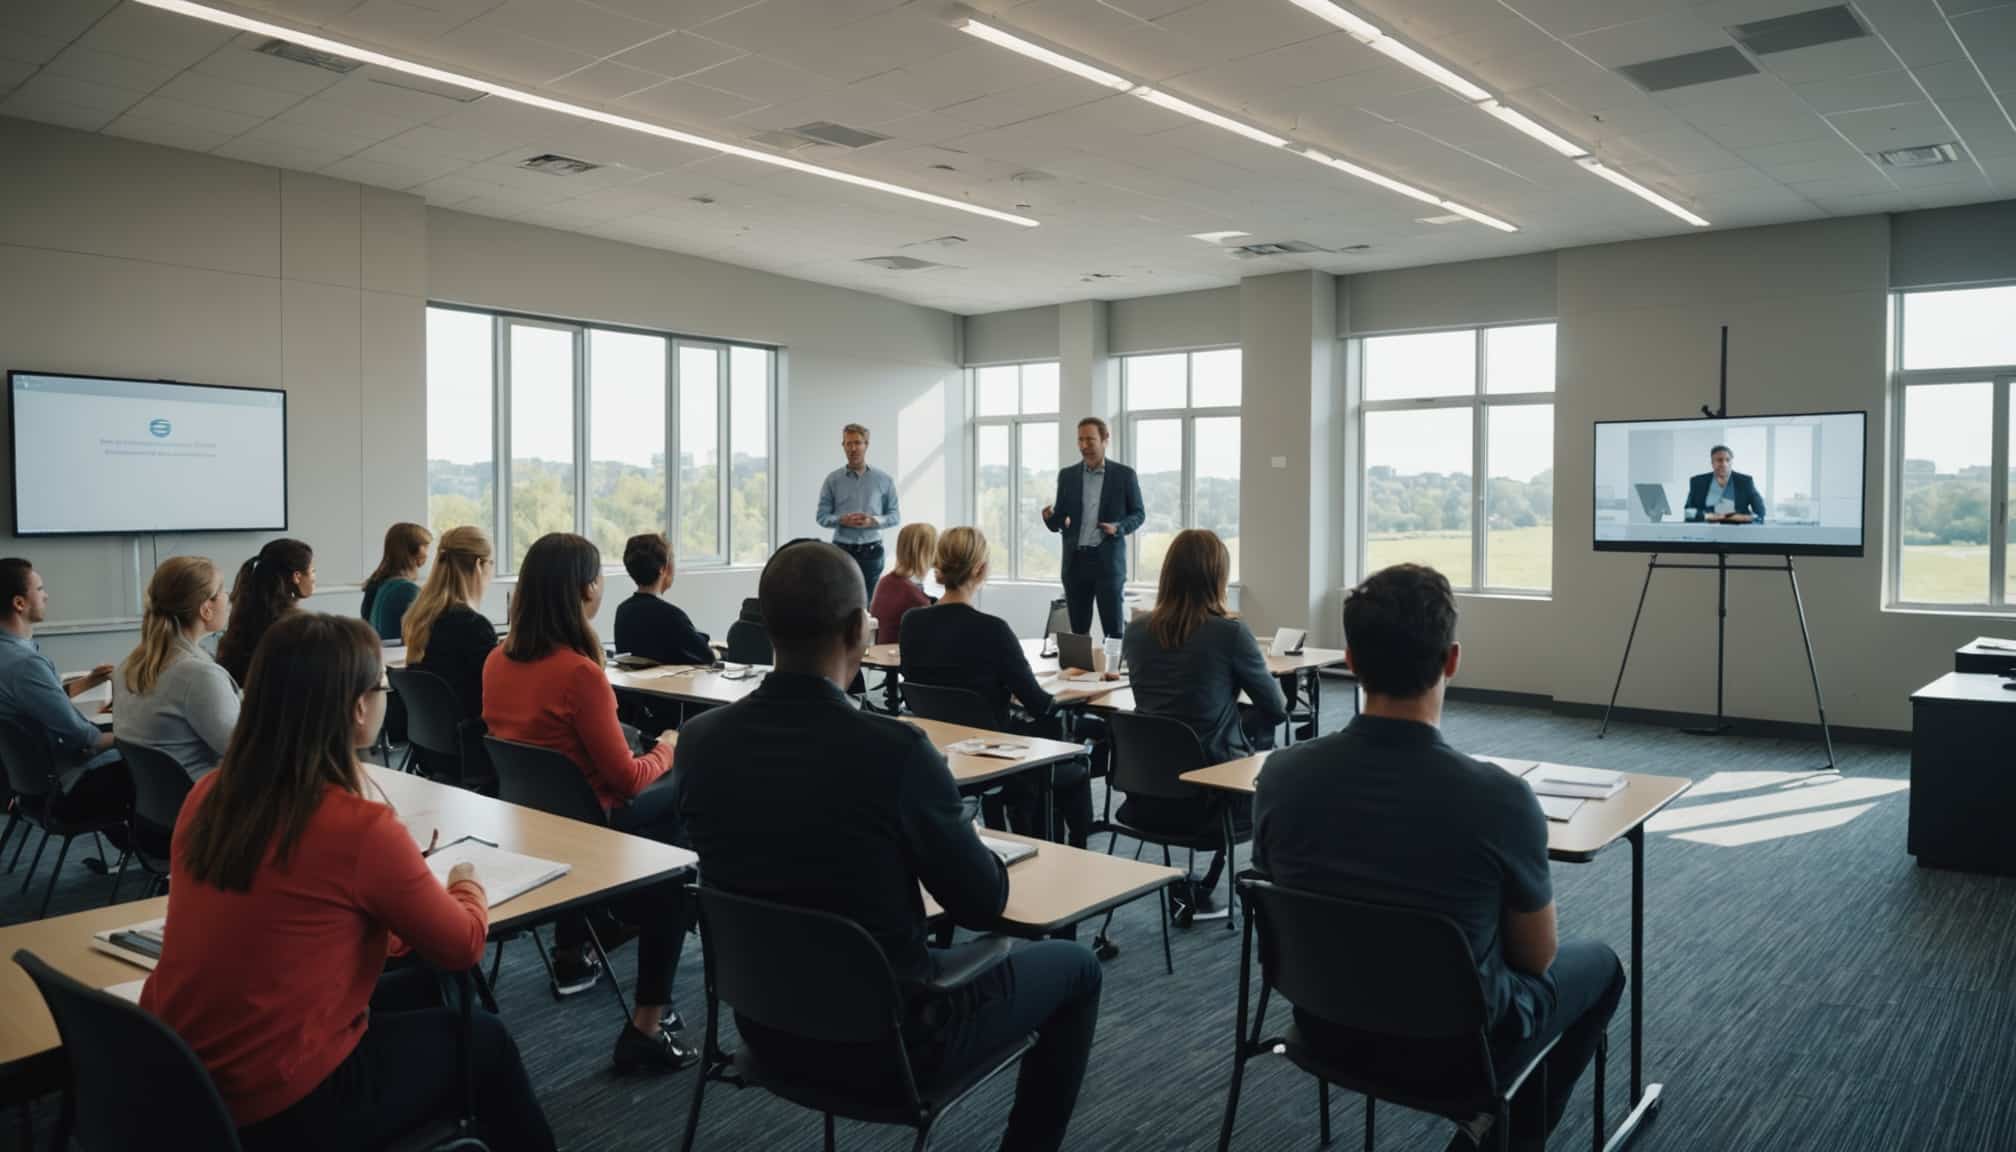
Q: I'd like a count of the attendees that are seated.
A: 13